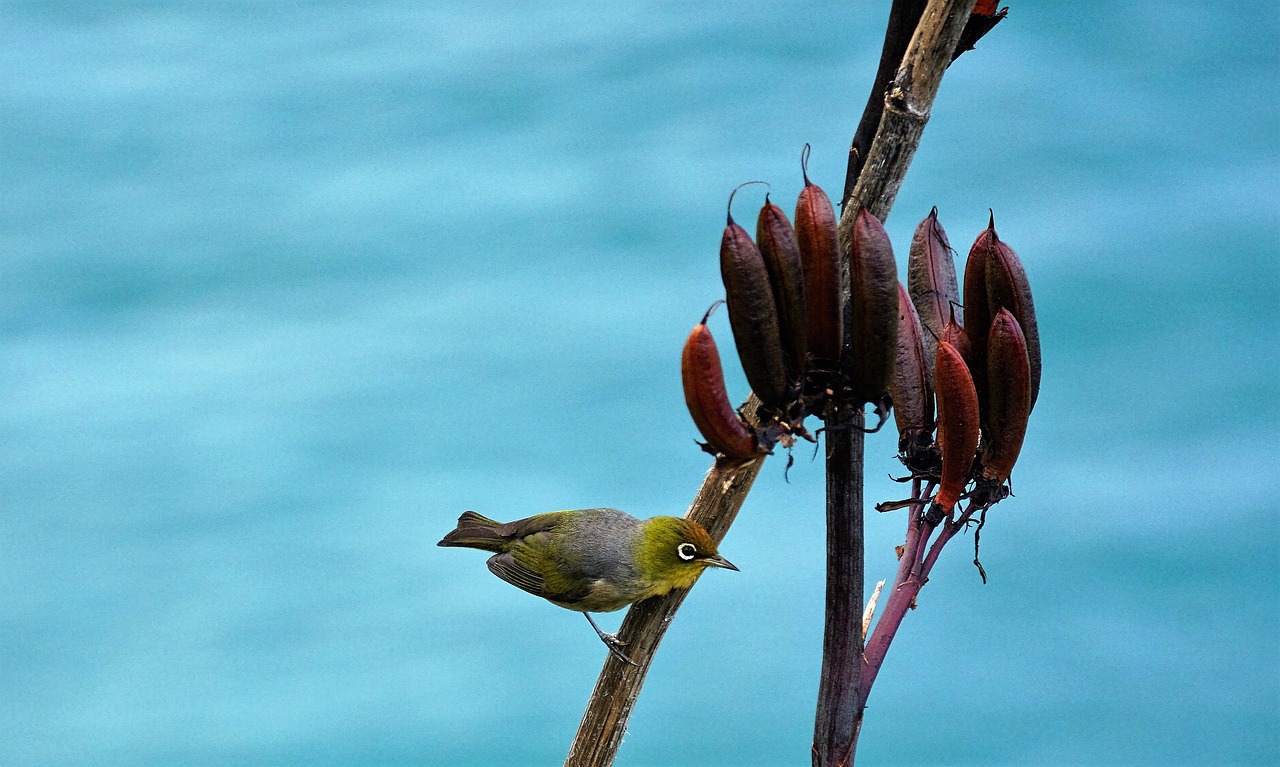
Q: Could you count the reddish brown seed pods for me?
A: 12